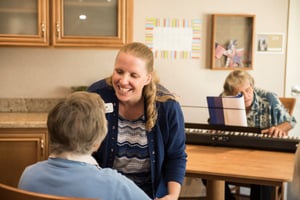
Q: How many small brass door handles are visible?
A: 3